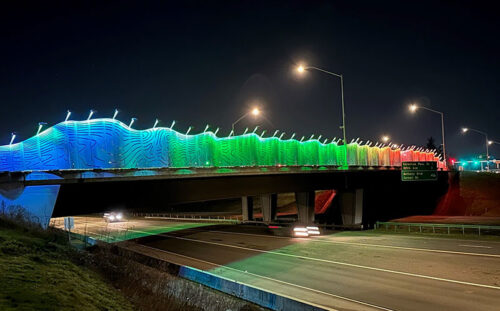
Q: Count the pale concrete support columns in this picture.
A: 4